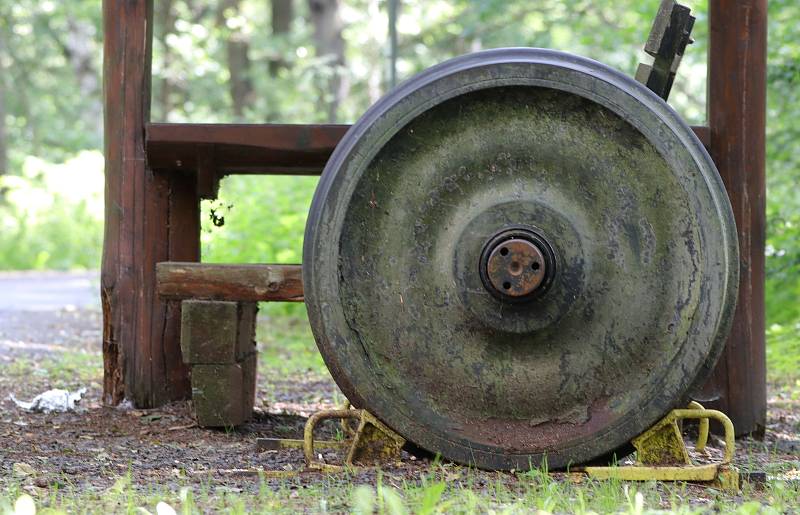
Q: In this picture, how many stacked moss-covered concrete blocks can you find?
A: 2